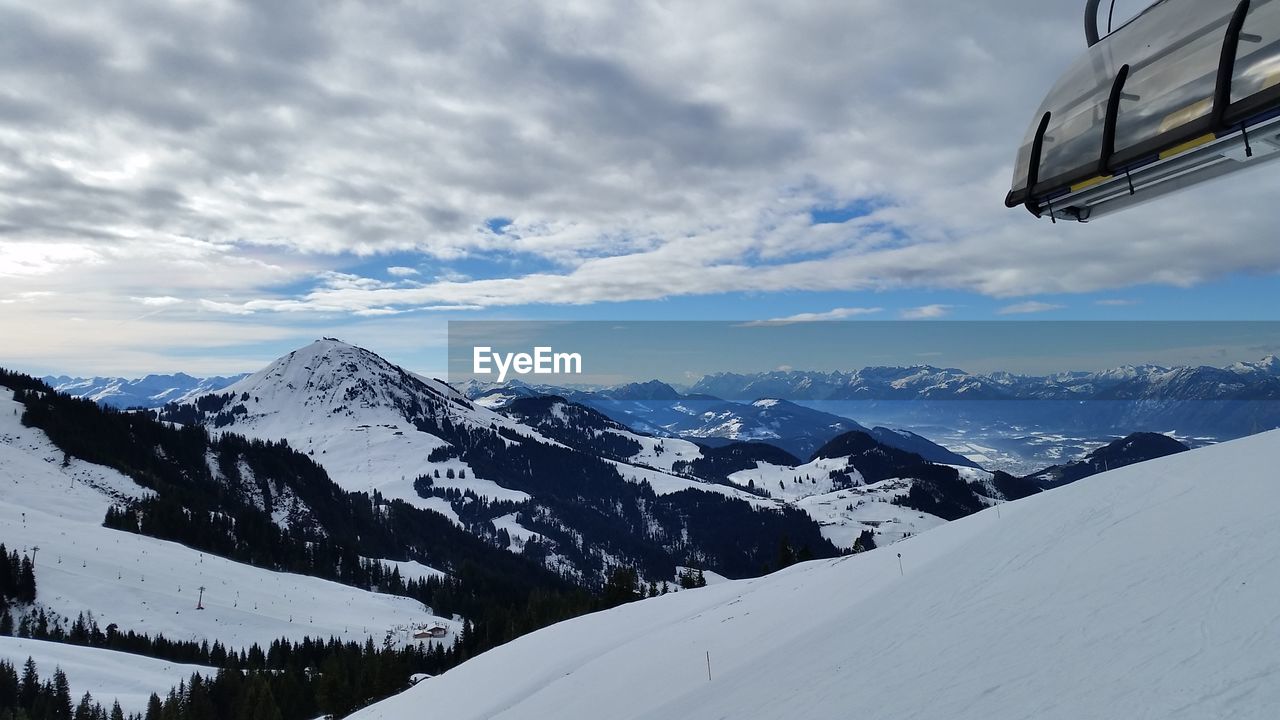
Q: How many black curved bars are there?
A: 3